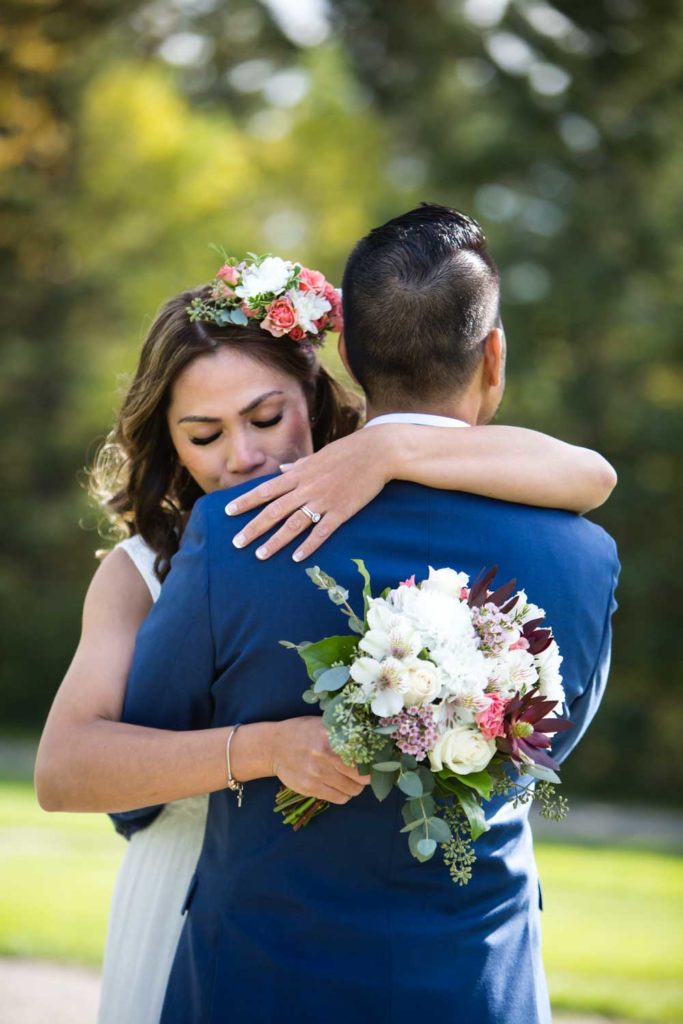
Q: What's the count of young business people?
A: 0